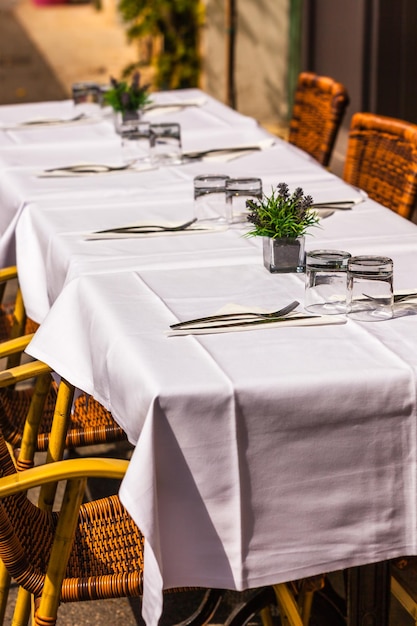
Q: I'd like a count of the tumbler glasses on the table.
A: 8